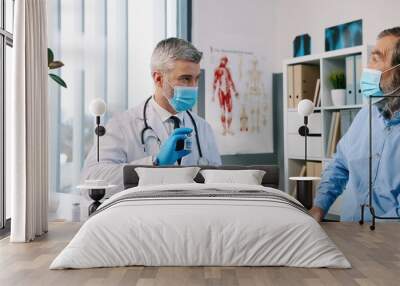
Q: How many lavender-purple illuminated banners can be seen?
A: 0